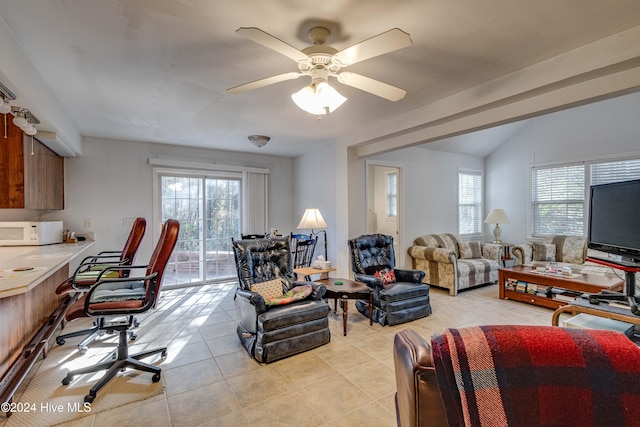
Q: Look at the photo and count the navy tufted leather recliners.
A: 2